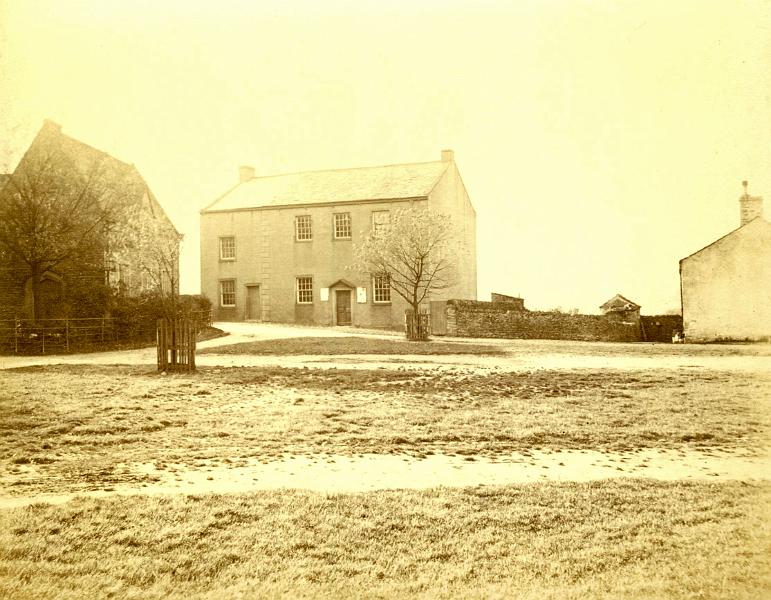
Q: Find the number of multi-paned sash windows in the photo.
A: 7